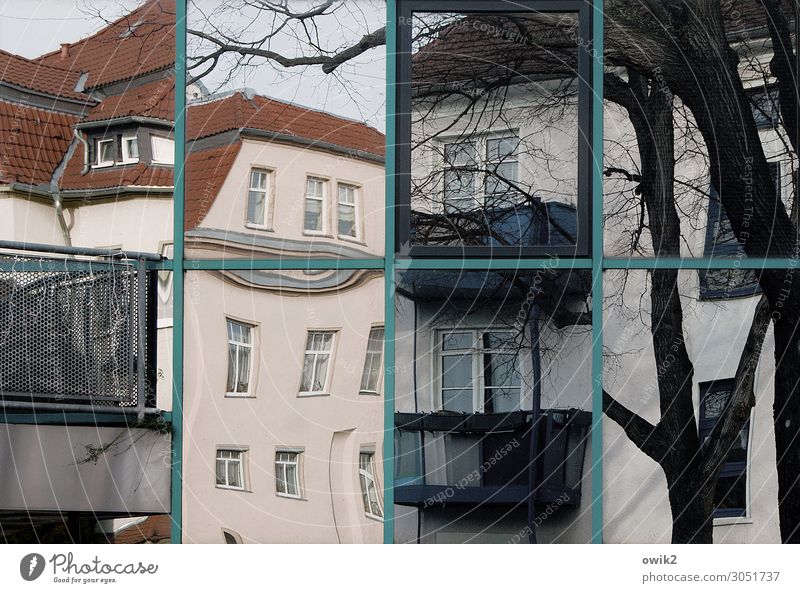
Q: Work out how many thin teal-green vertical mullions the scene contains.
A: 3